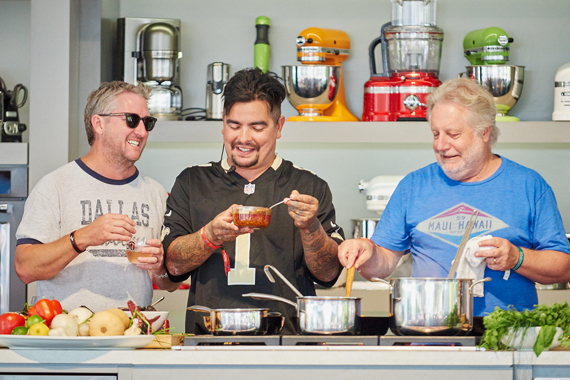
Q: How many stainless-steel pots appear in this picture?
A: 3